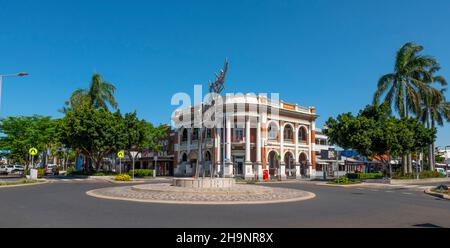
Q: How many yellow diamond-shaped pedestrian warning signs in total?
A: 2